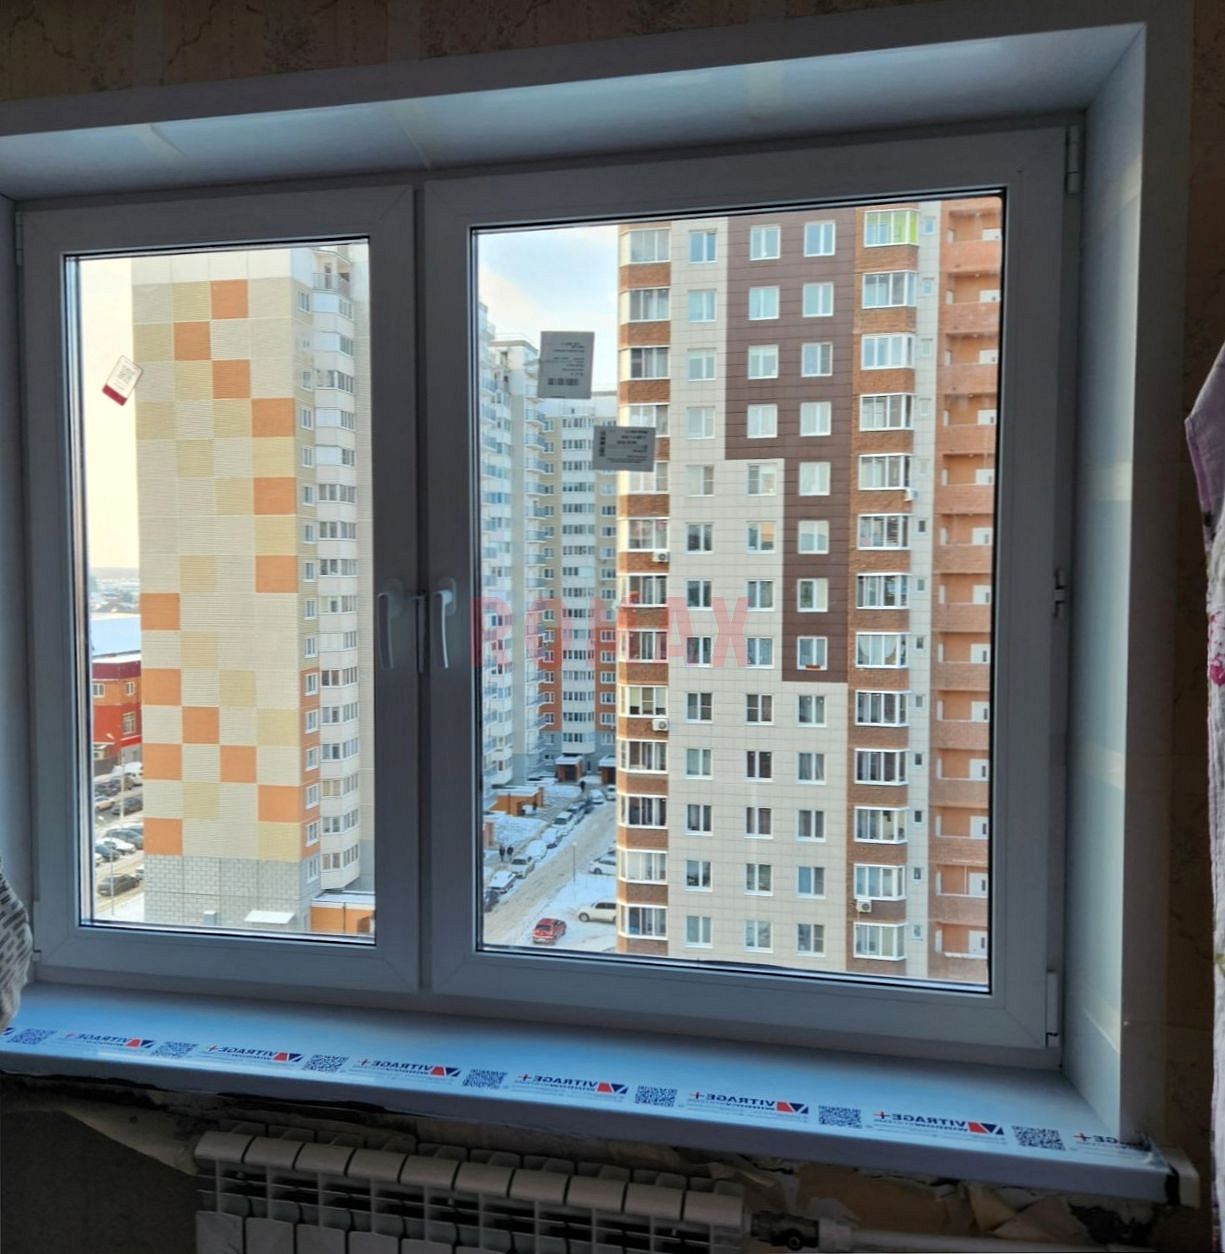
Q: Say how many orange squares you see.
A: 13